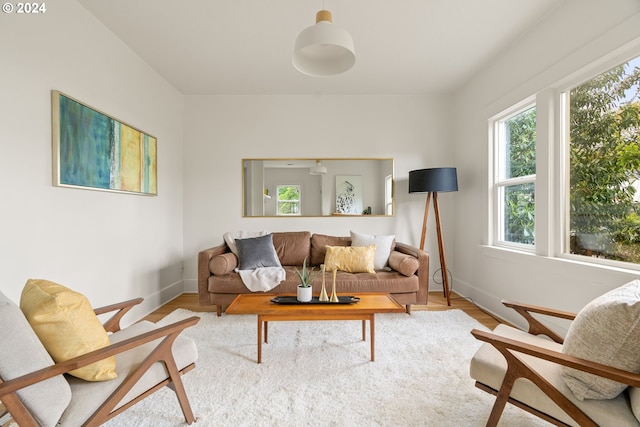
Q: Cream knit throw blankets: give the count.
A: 1